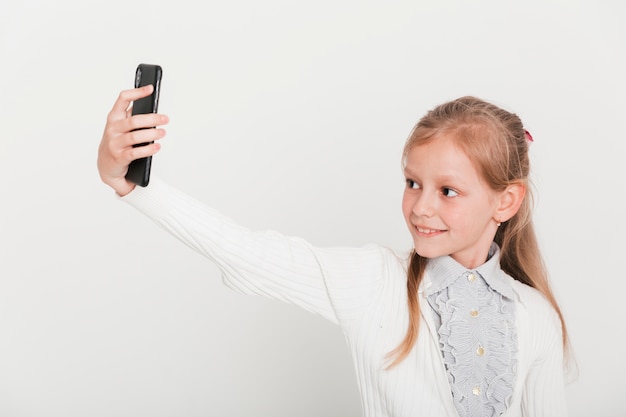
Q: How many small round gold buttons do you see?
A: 4